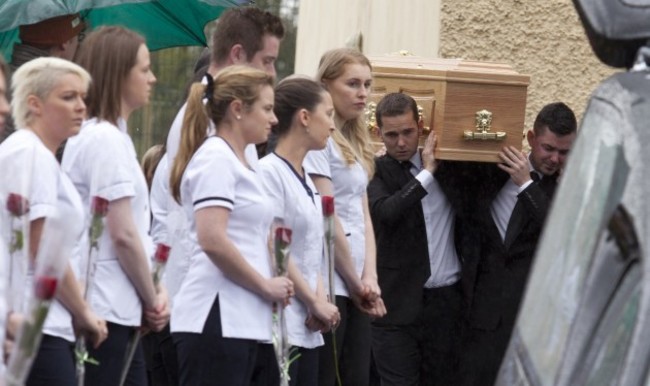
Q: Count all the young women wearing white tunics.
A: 5